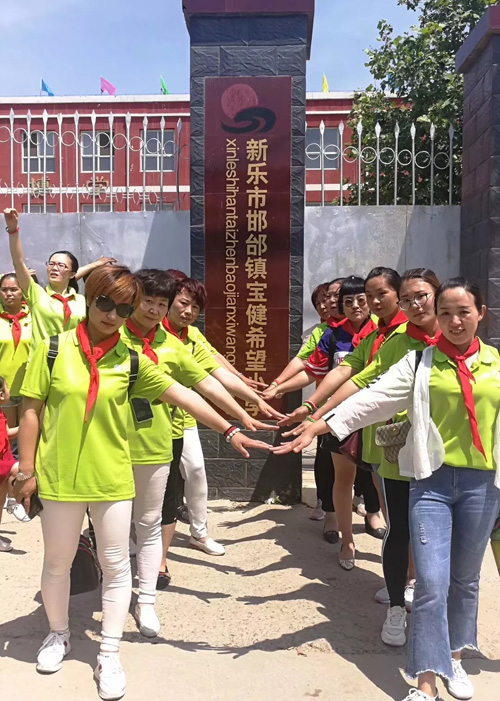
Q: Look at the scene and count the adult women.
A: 12